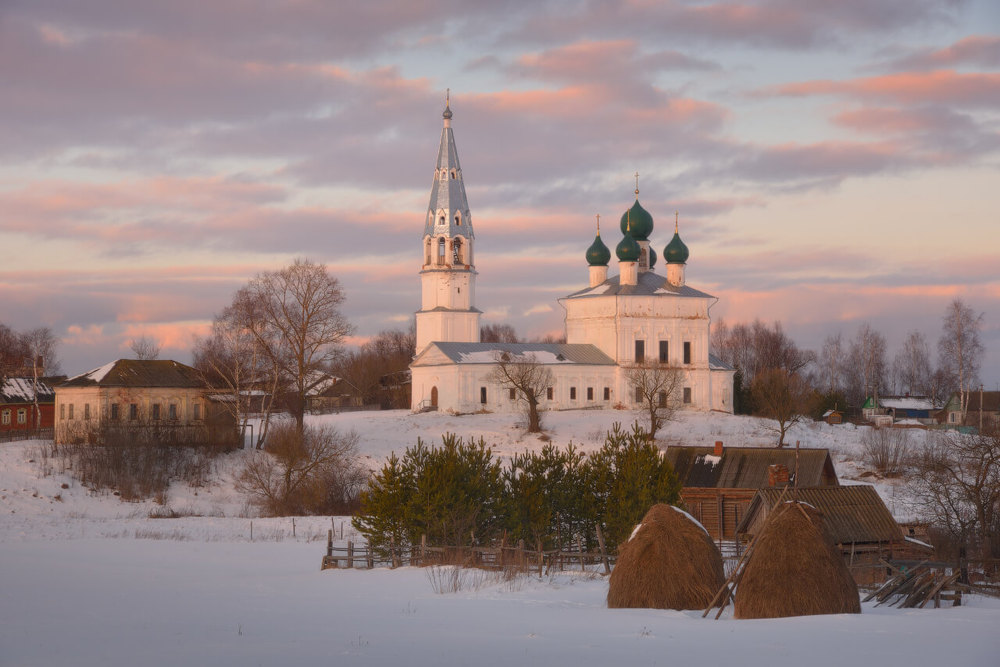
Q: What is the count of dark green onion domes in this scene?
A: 5